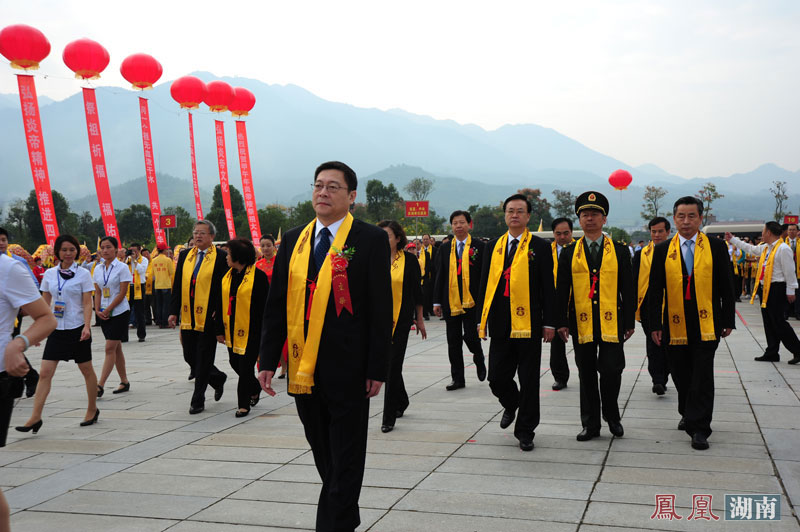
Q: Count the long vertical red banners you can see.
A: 6